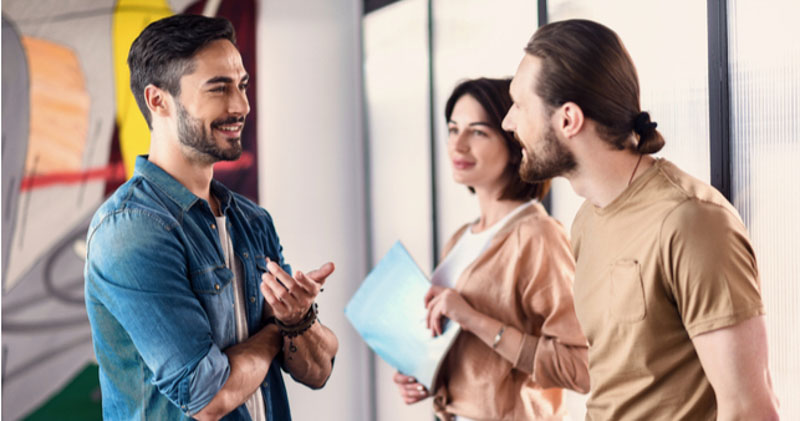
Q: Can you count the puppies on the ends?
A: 0